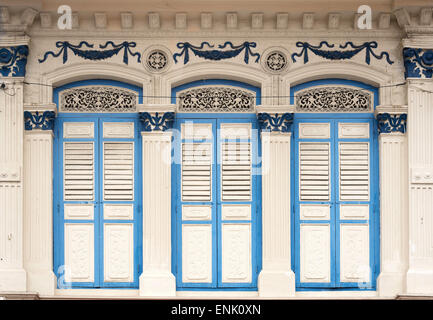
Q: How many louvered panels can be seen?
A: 6